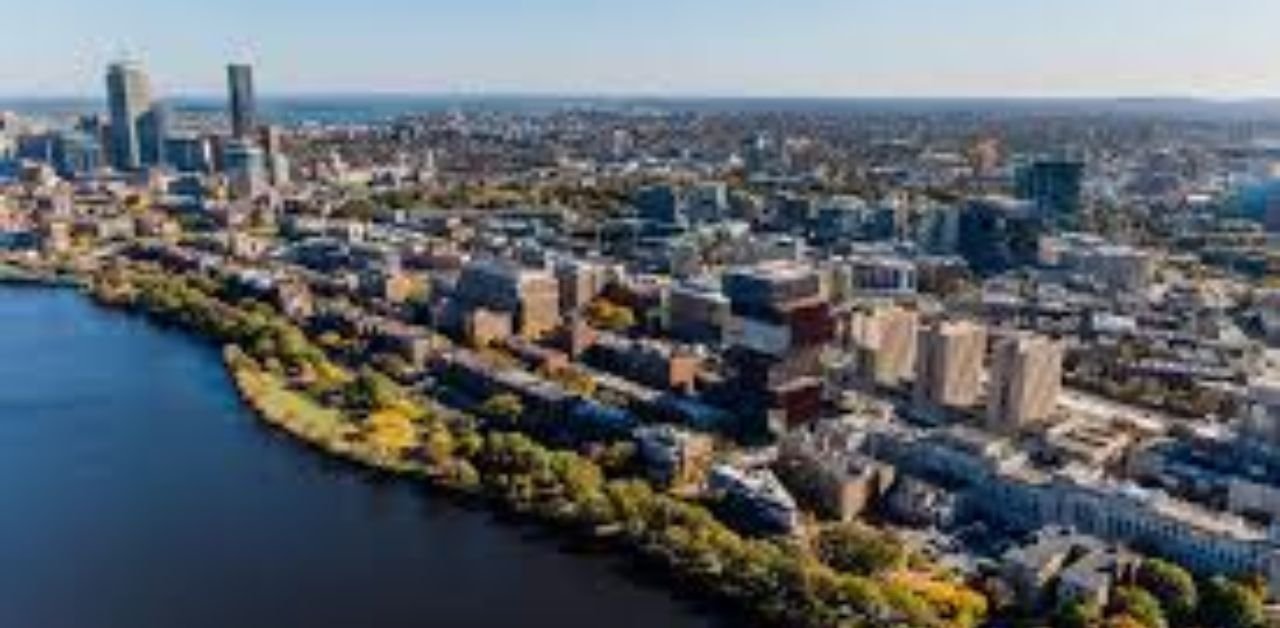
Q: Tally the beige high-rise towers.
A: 3